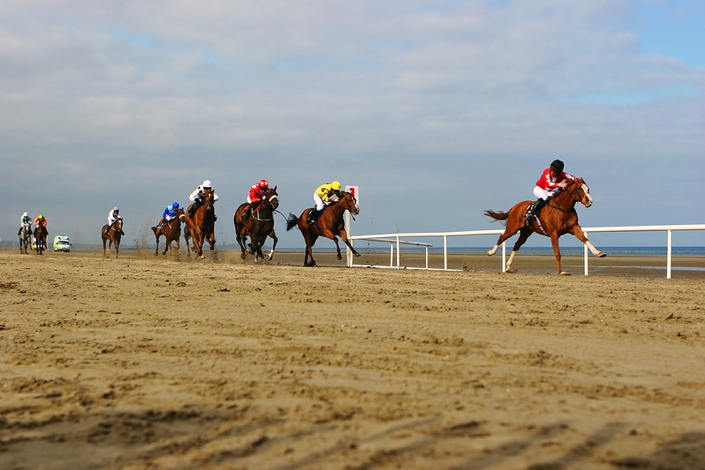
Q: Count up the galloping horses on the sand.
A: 8